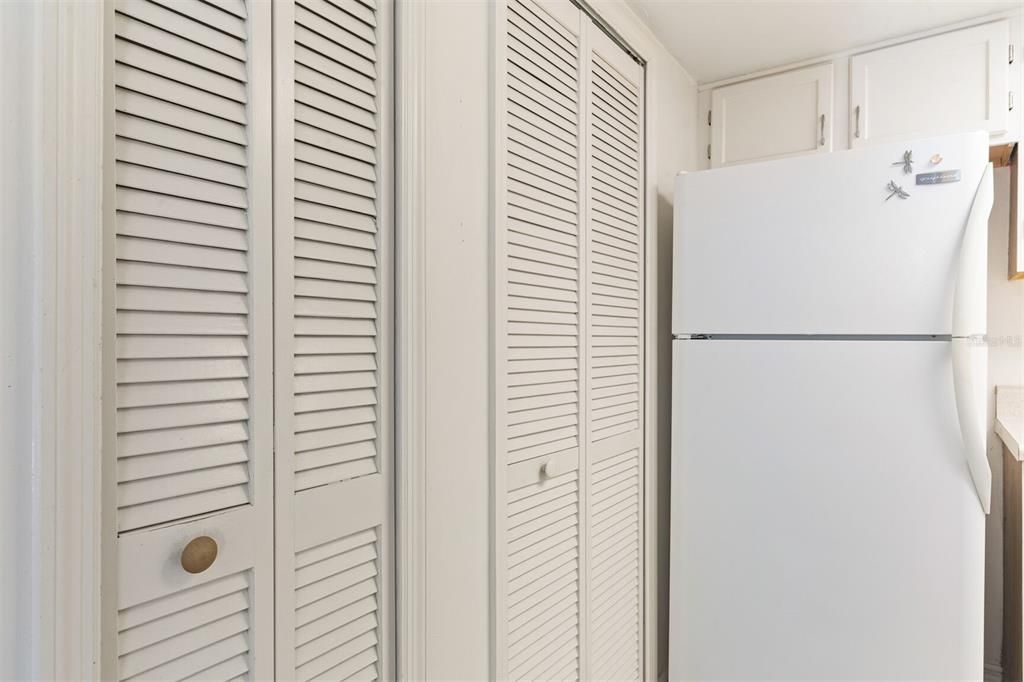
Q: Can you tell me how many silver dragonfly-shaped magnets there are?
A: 2